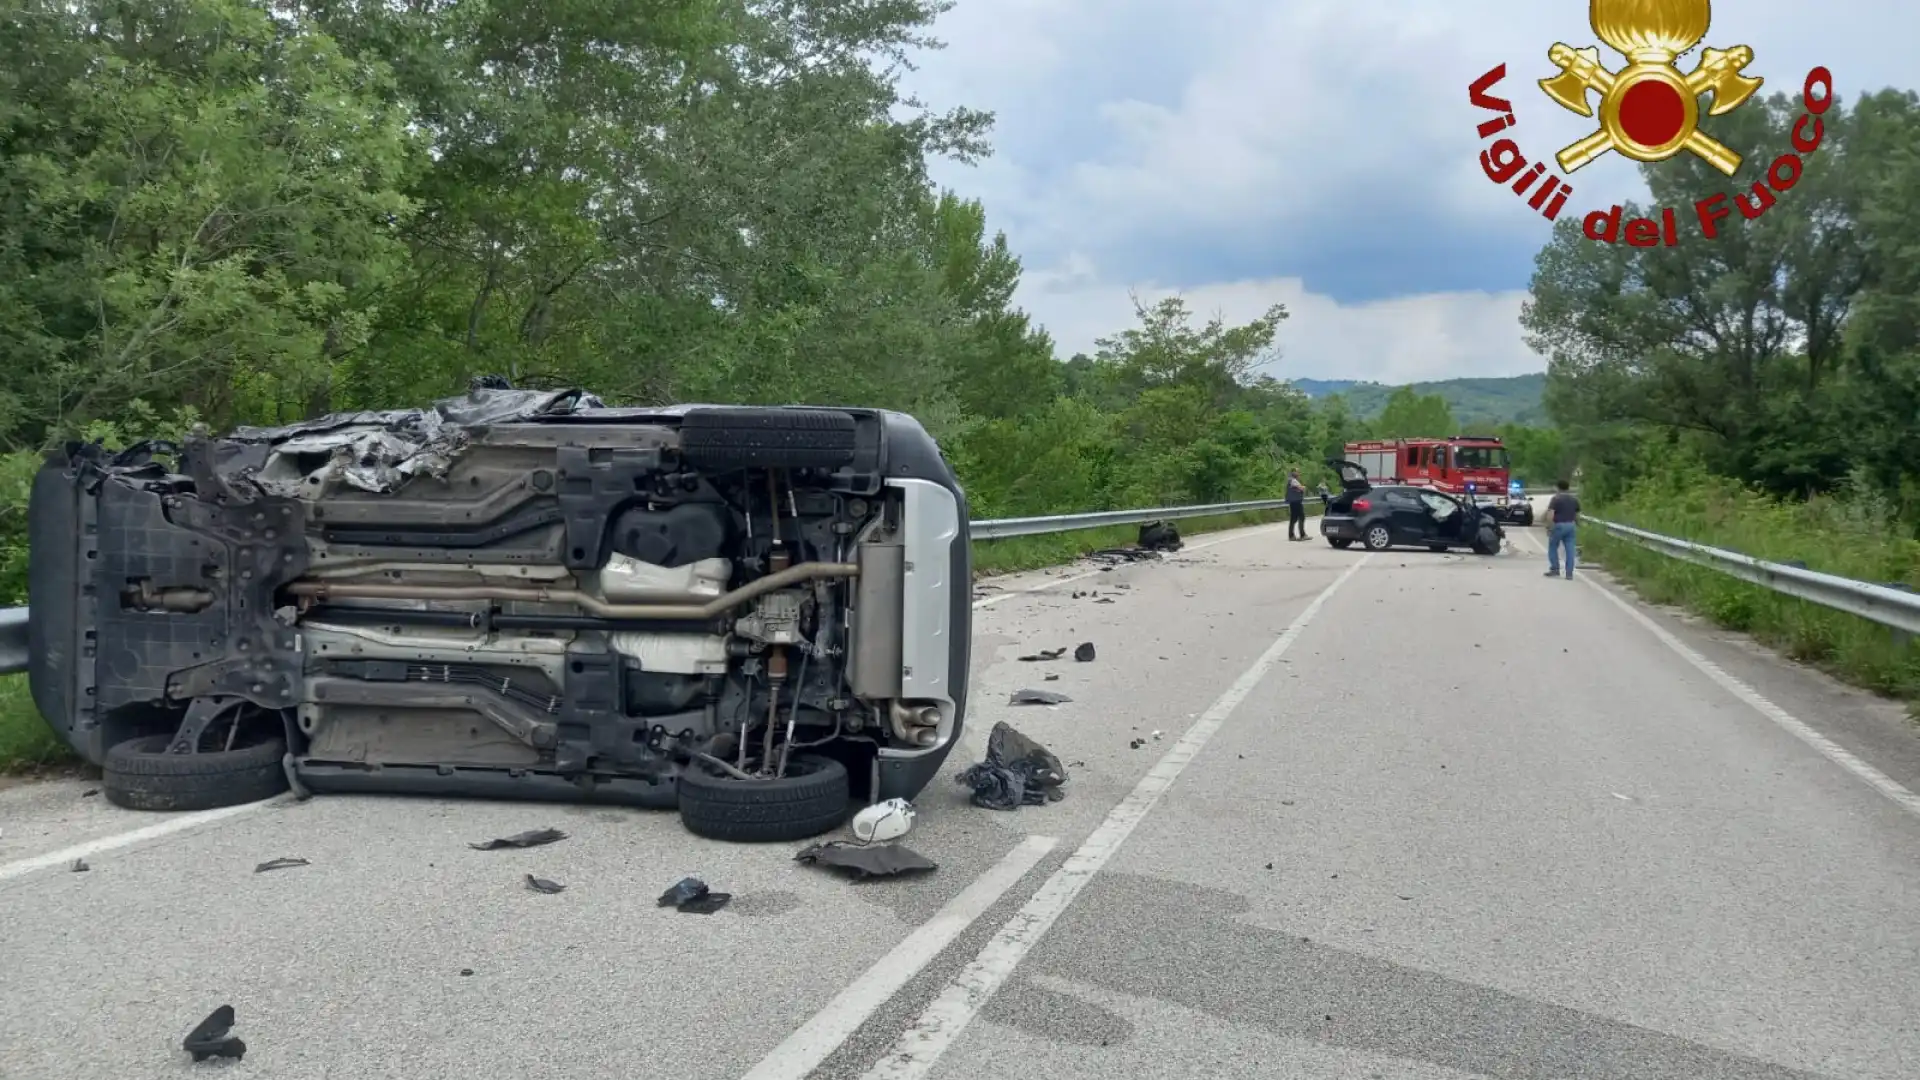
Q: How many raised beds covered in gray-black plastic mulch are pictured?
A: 0